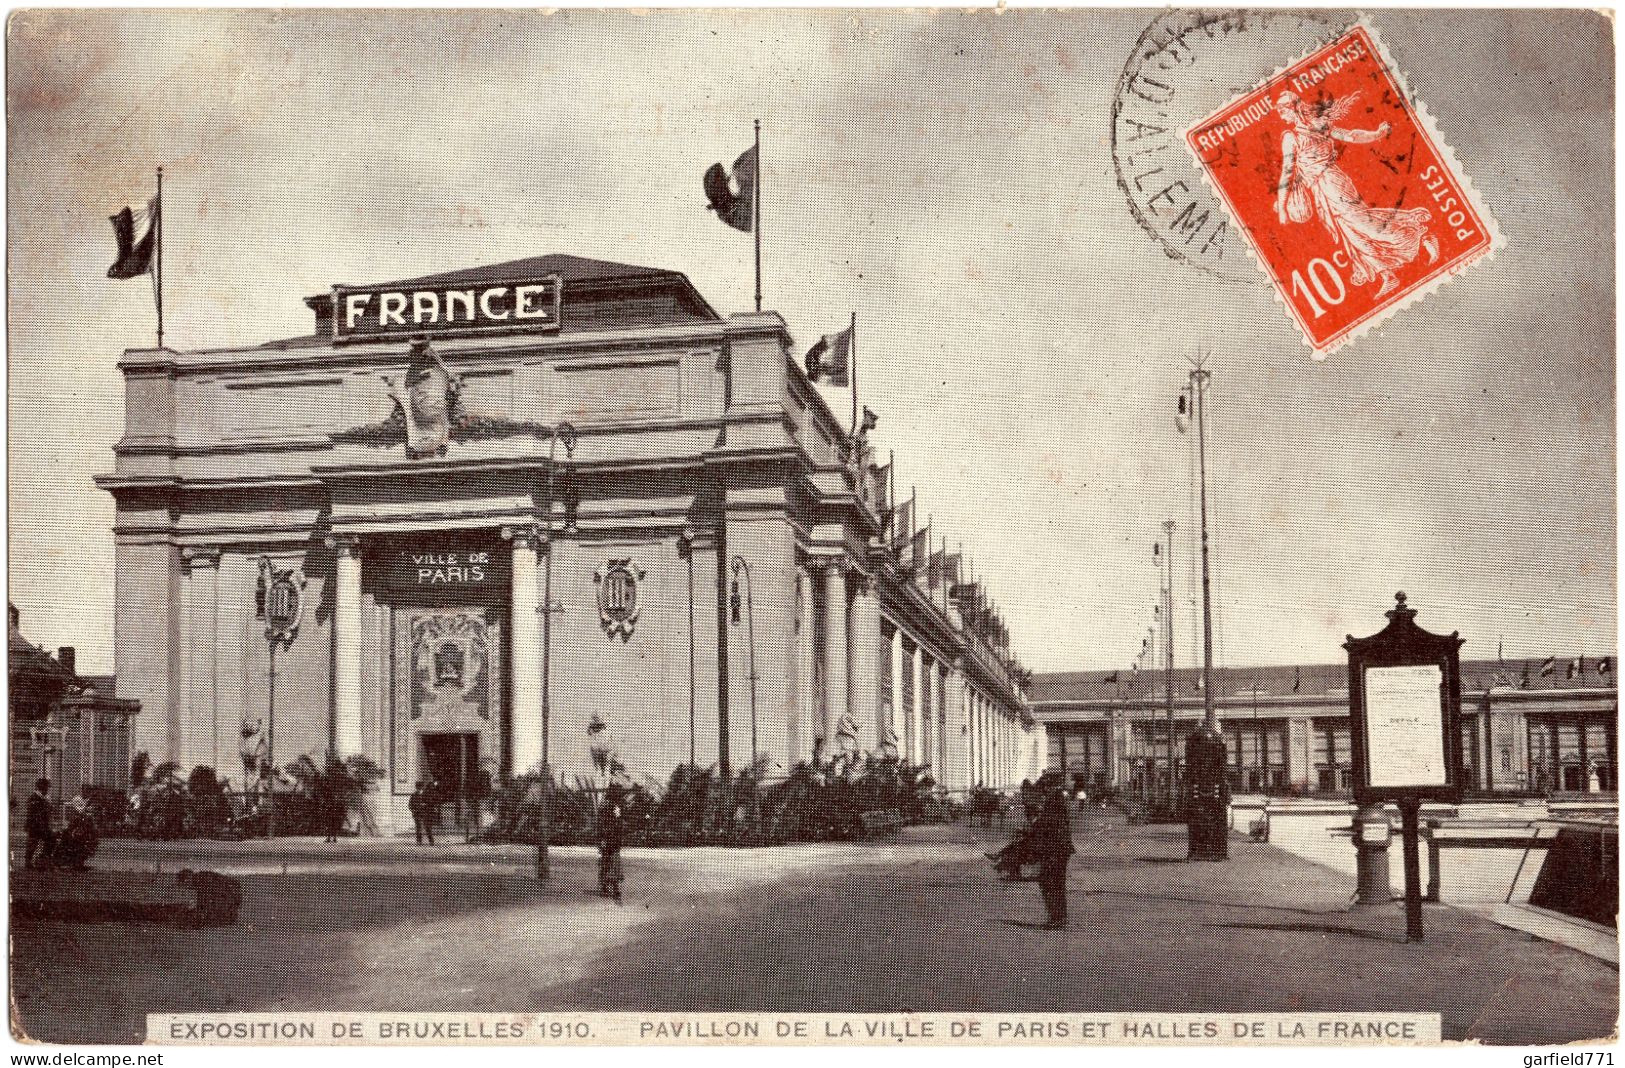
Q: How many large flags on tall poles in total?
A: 3